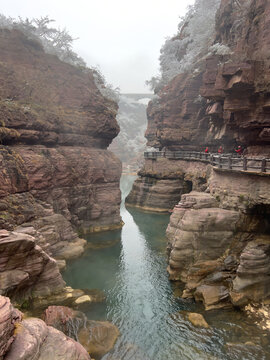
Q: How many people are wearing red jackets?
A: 3